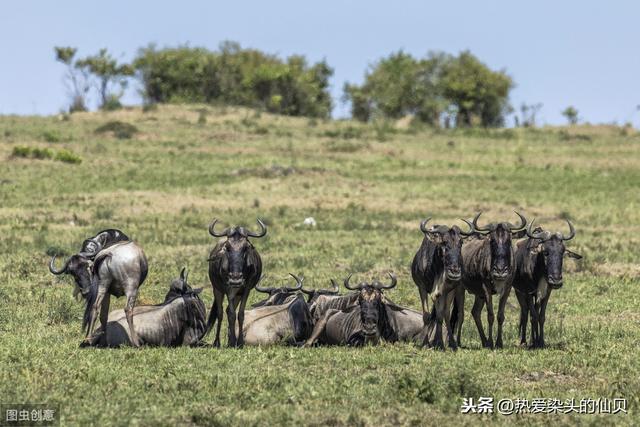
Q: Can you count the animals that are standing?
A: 5